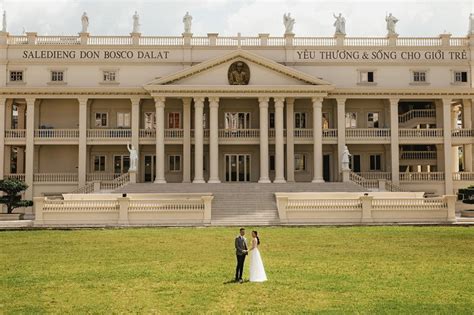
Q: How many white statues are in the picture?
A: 10